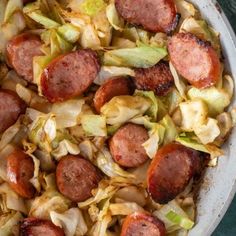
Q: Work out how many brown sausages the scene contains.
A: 13